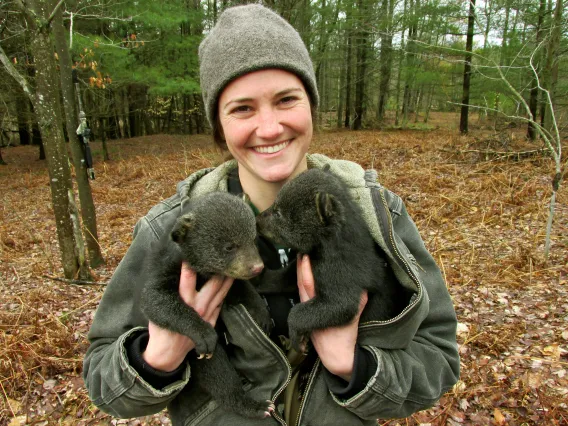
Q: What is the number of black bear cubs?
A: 2